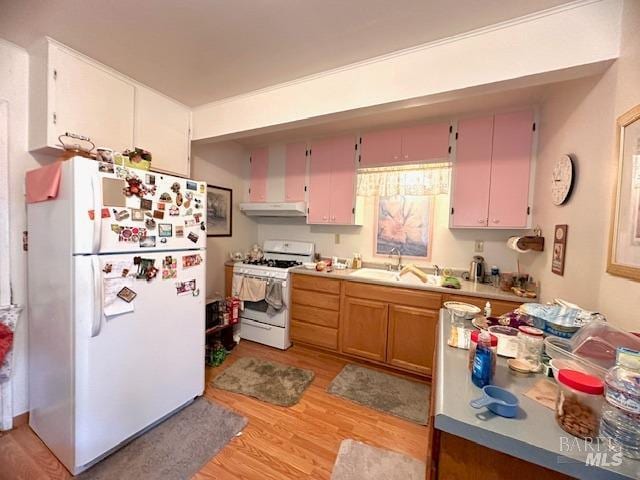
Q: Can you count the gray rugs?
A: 4